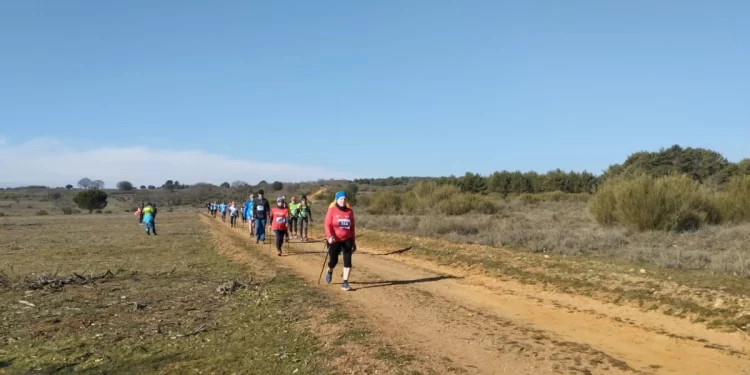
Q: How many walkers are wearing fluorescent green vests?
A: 2